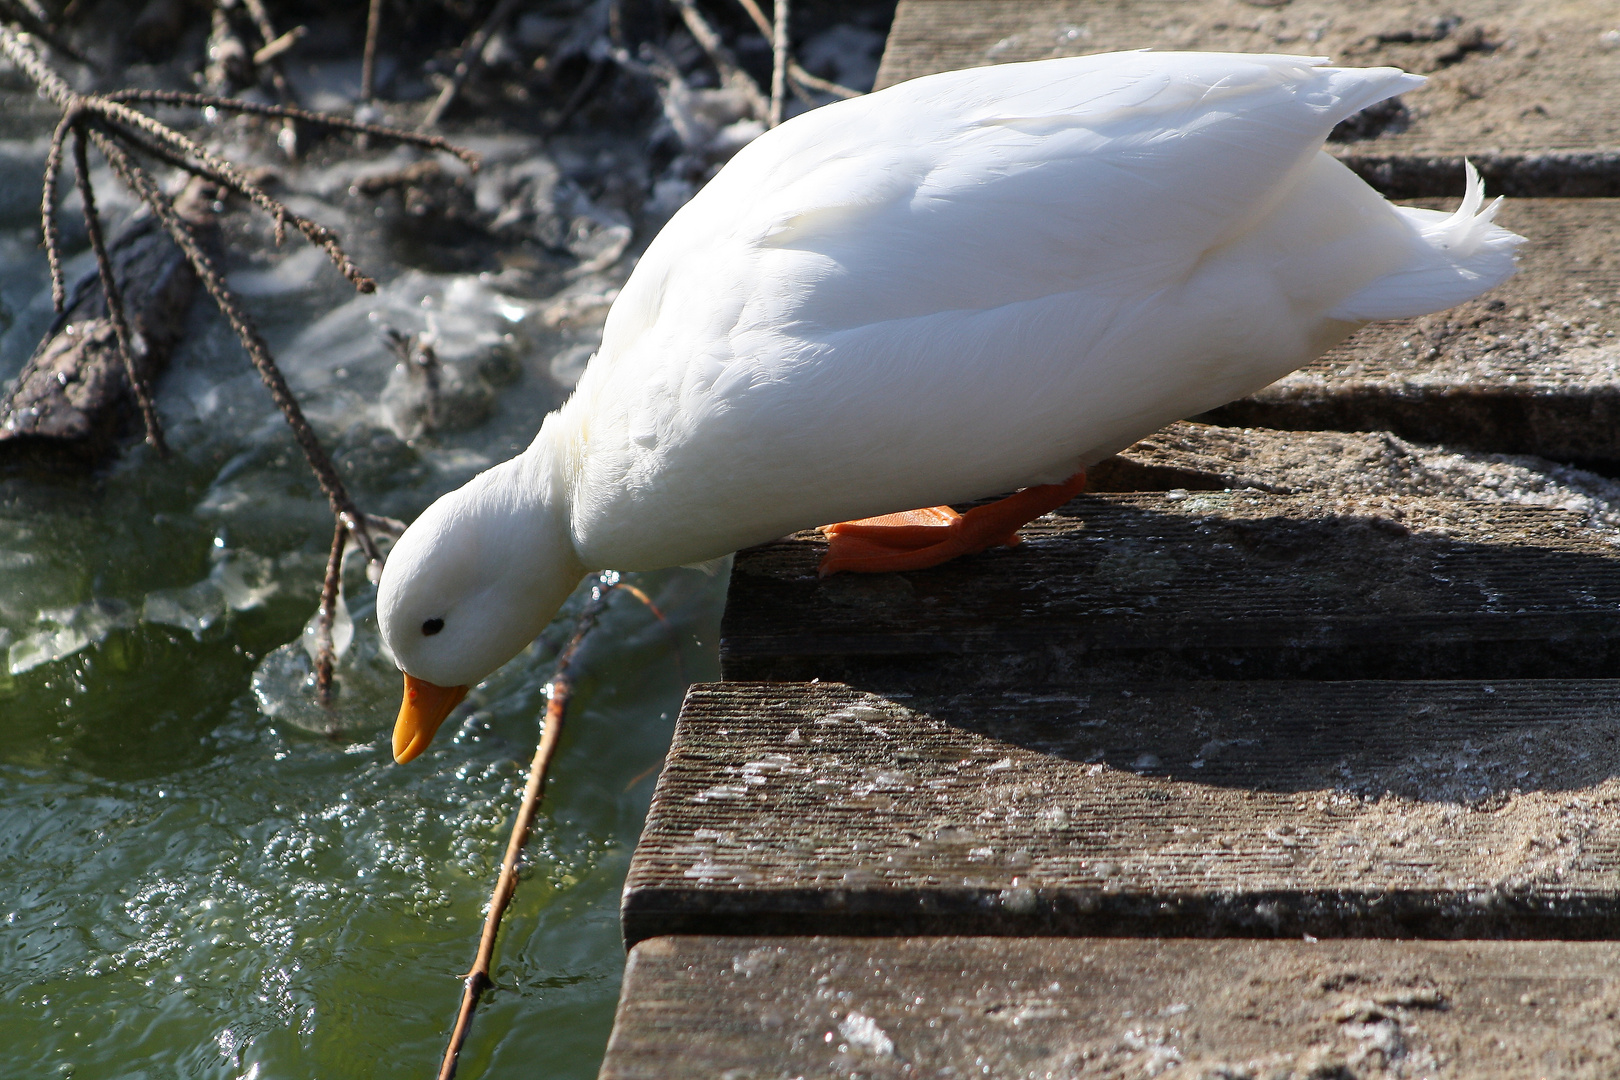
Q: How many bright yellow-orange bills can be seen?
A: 1